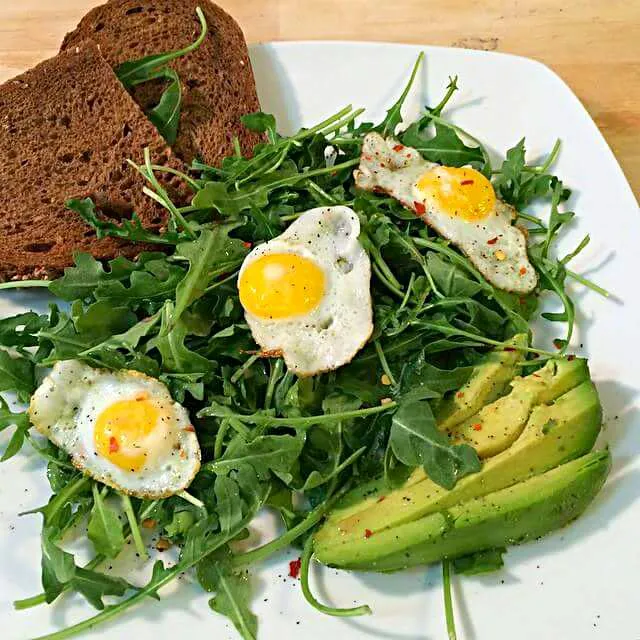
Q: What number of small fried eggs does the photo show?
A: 3